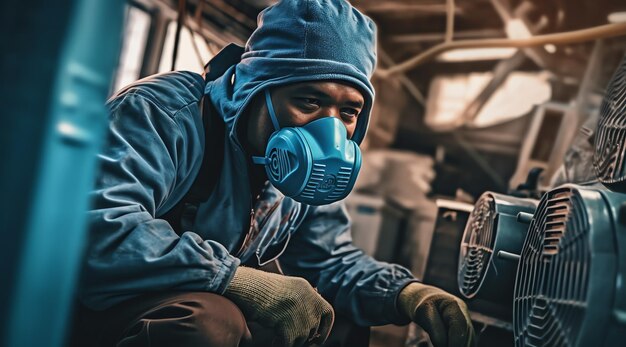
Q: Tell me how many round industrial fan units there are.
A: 3